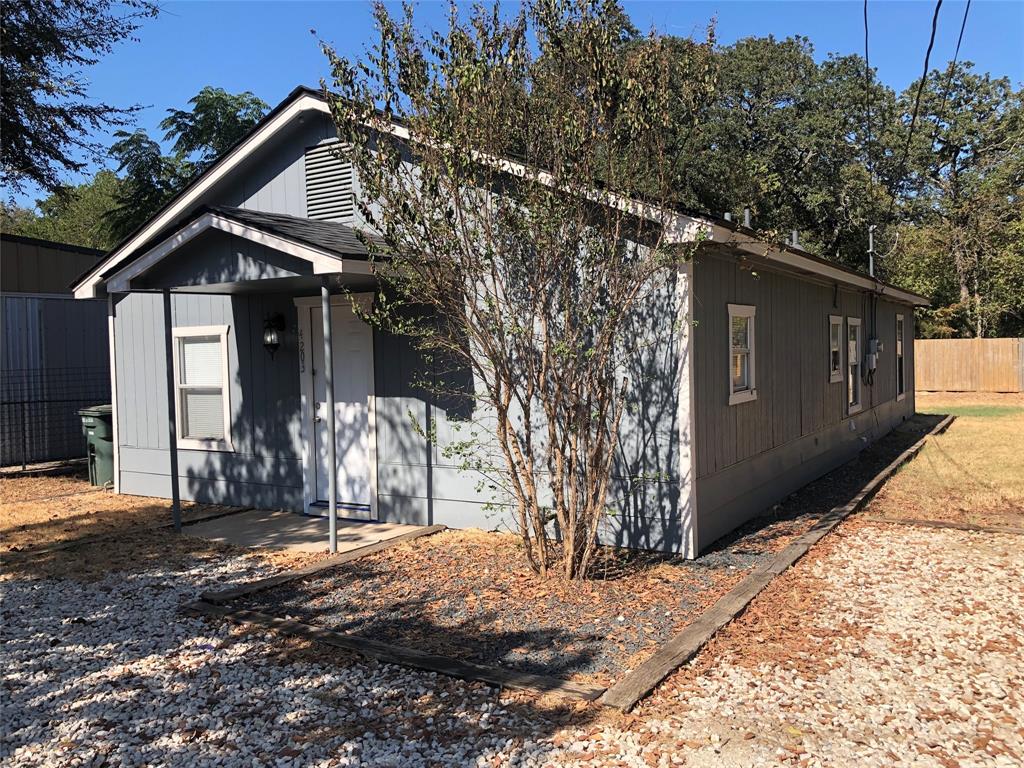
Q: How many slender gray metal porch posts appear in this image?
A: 2